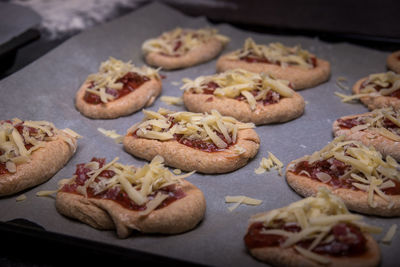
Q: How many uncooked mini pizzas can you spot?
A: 12